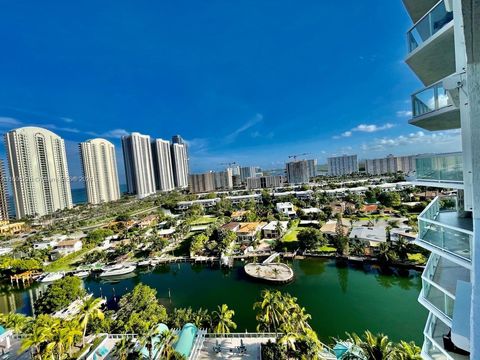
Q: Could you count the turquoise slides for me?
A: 2